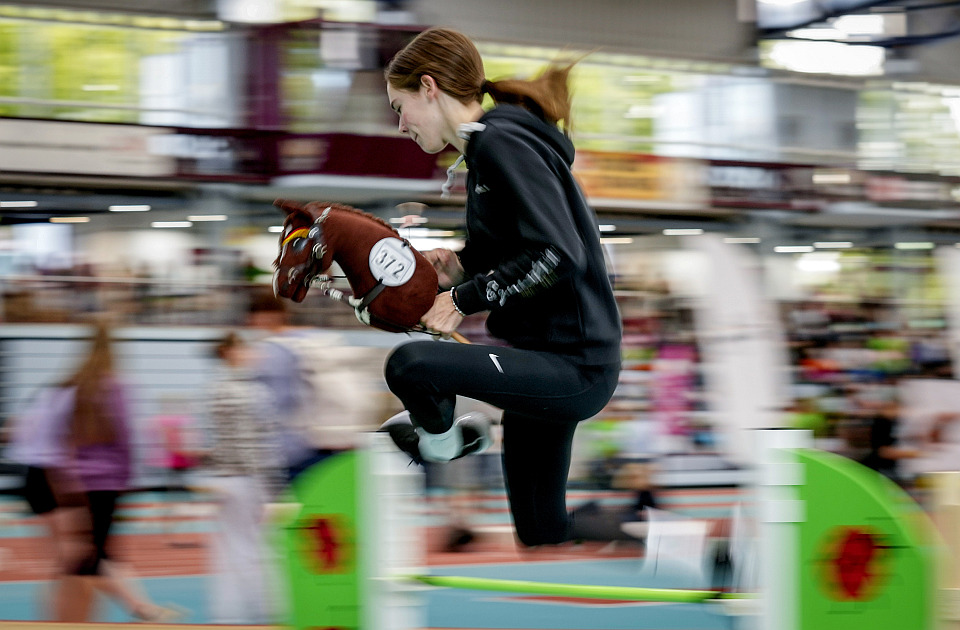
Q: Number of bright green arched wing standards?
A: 2